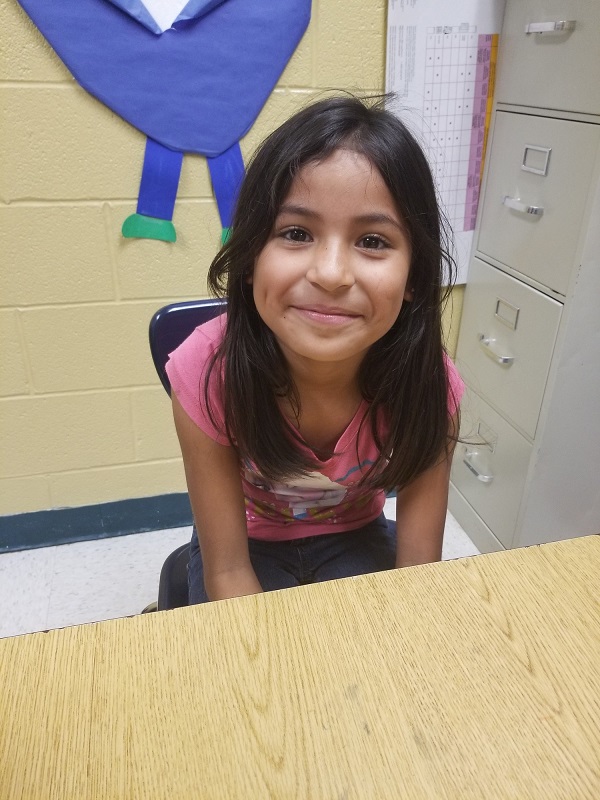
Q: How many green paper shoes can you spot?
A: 2